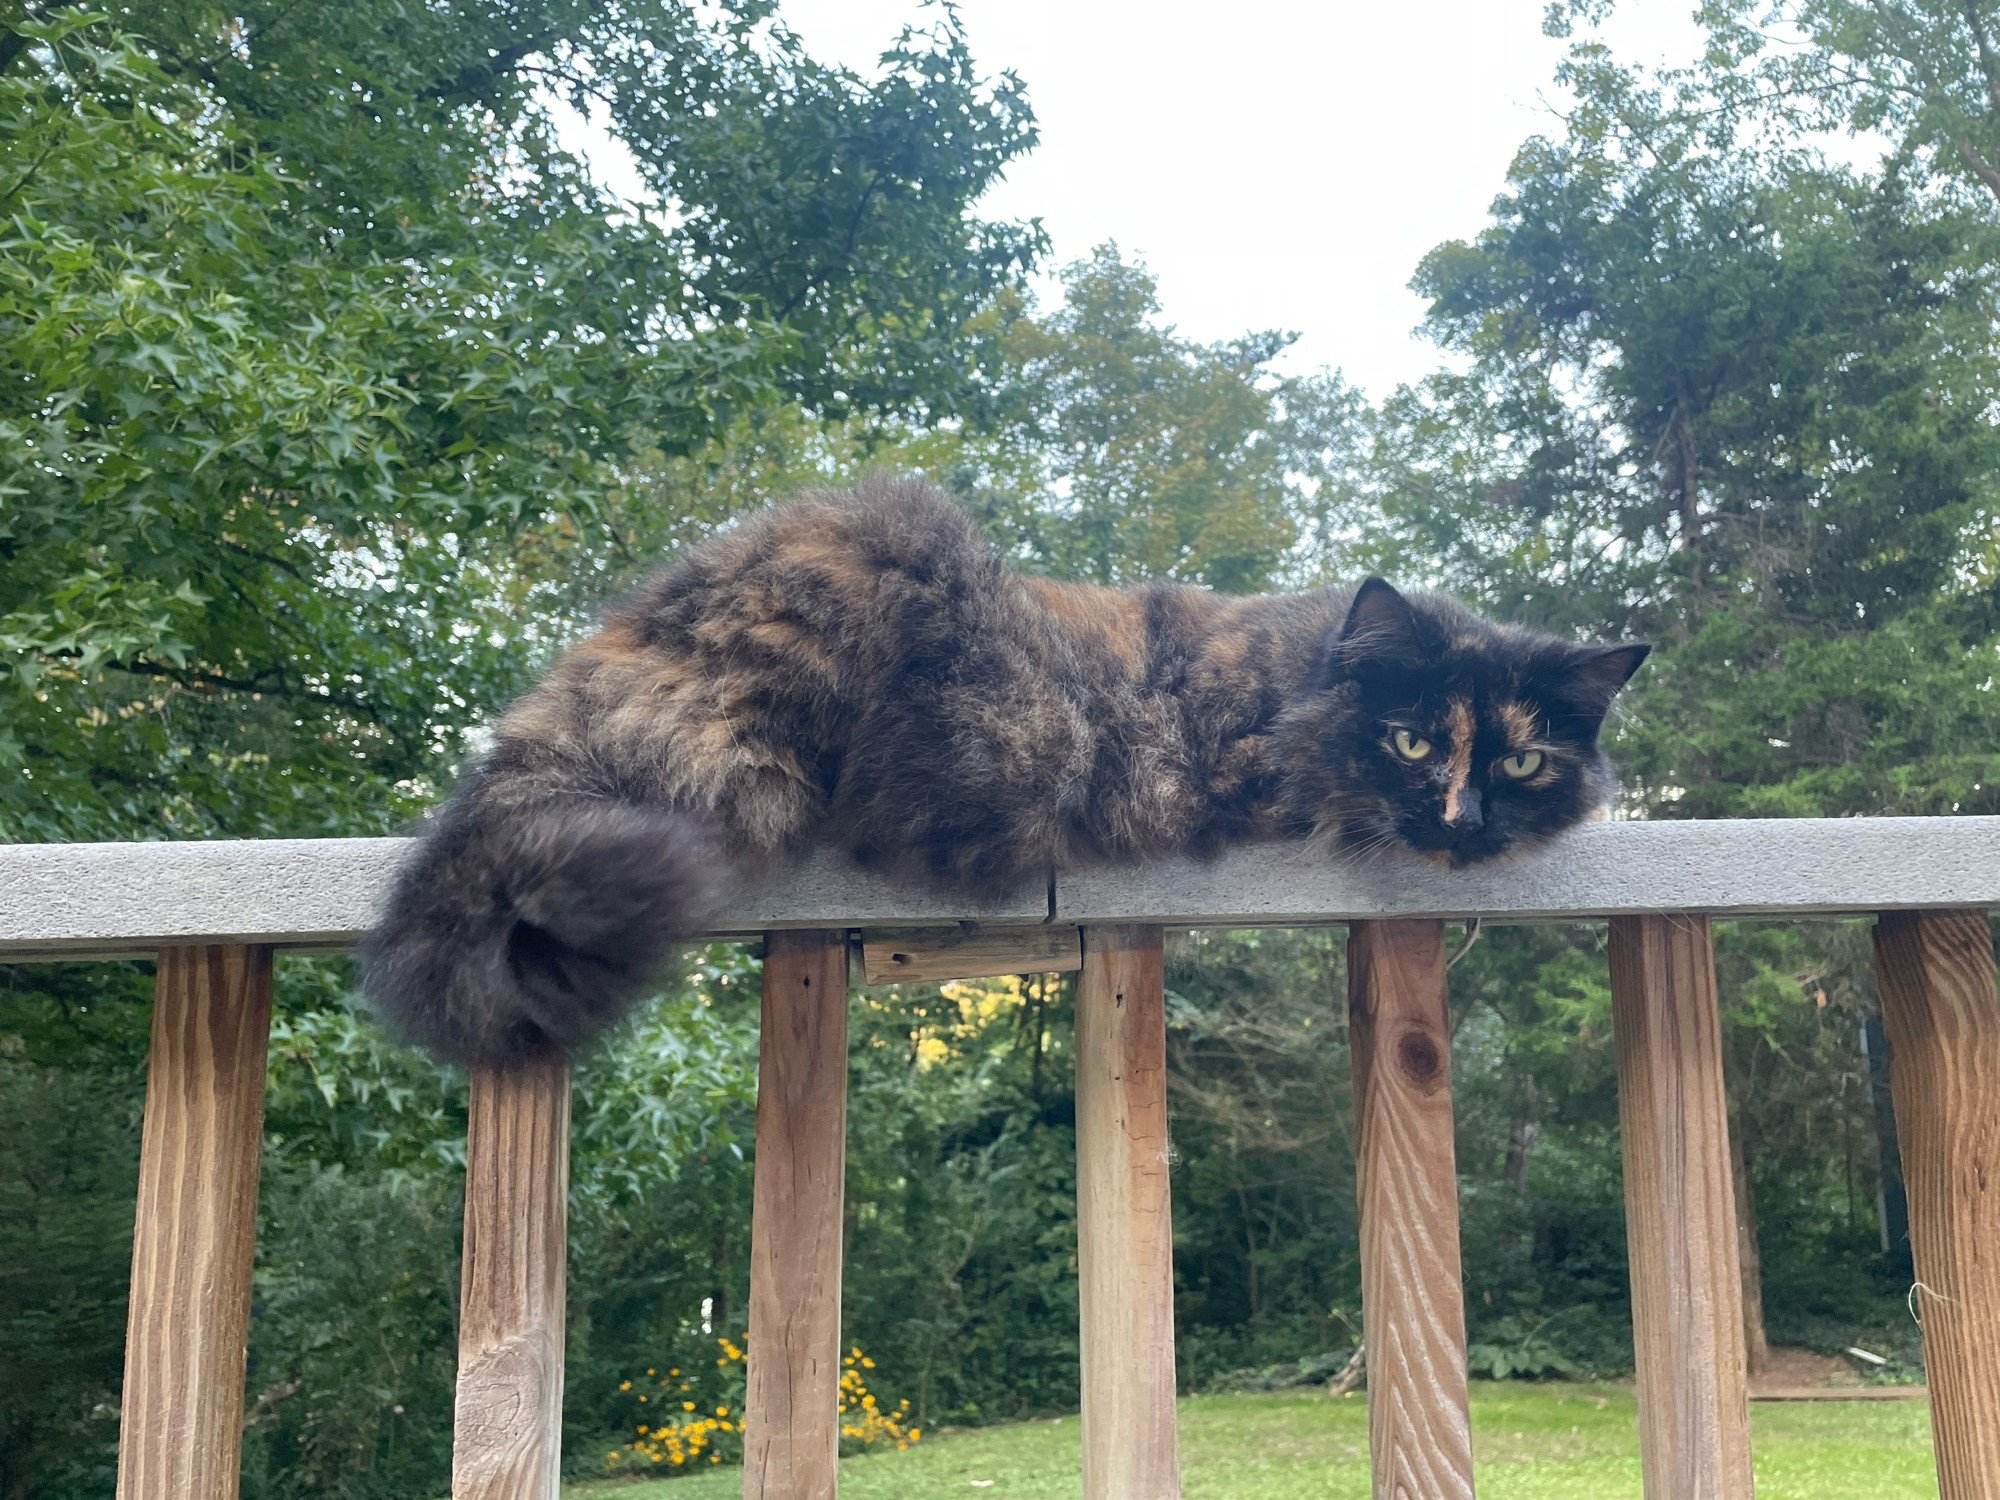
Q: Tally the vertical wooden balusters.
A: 7